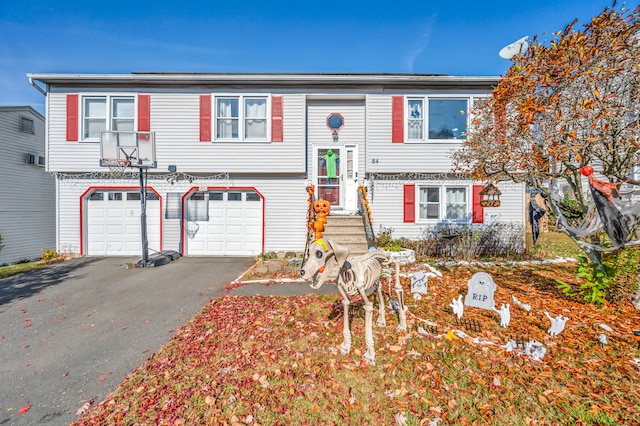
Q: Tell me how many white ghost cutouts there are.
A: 3